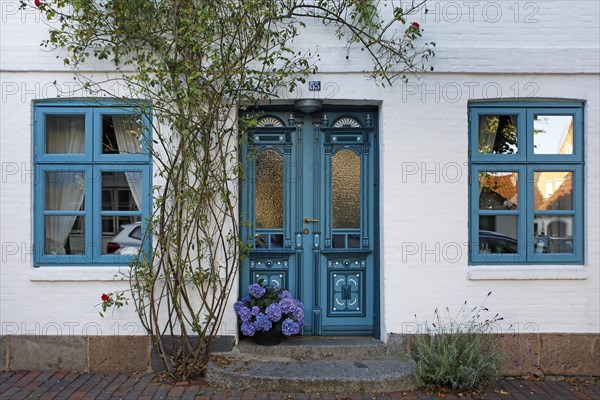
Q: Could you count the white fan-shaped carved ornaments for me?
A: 2